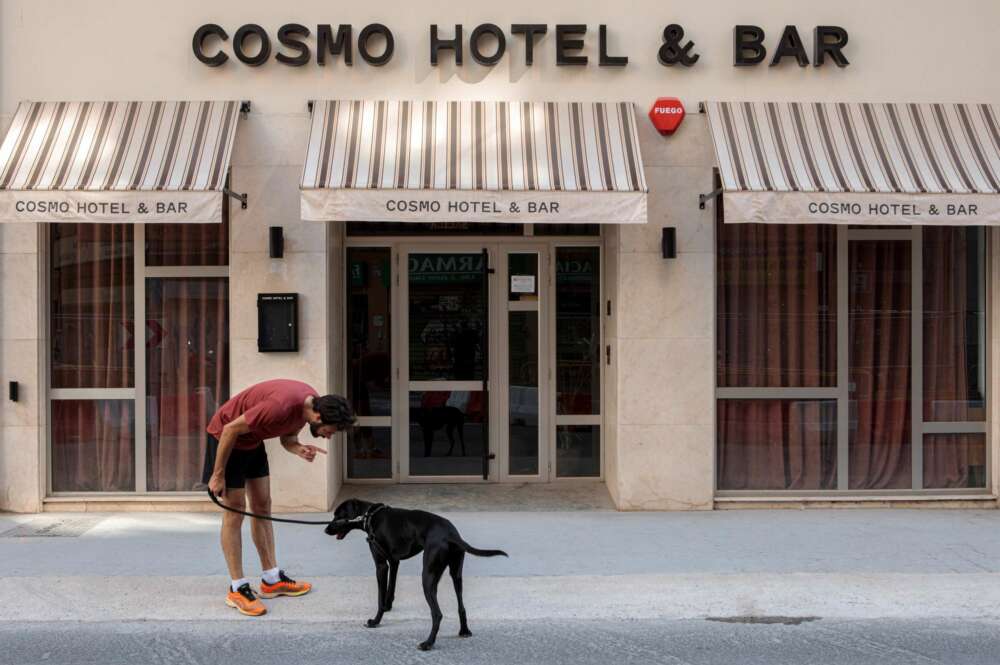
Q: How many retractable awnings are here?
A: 3